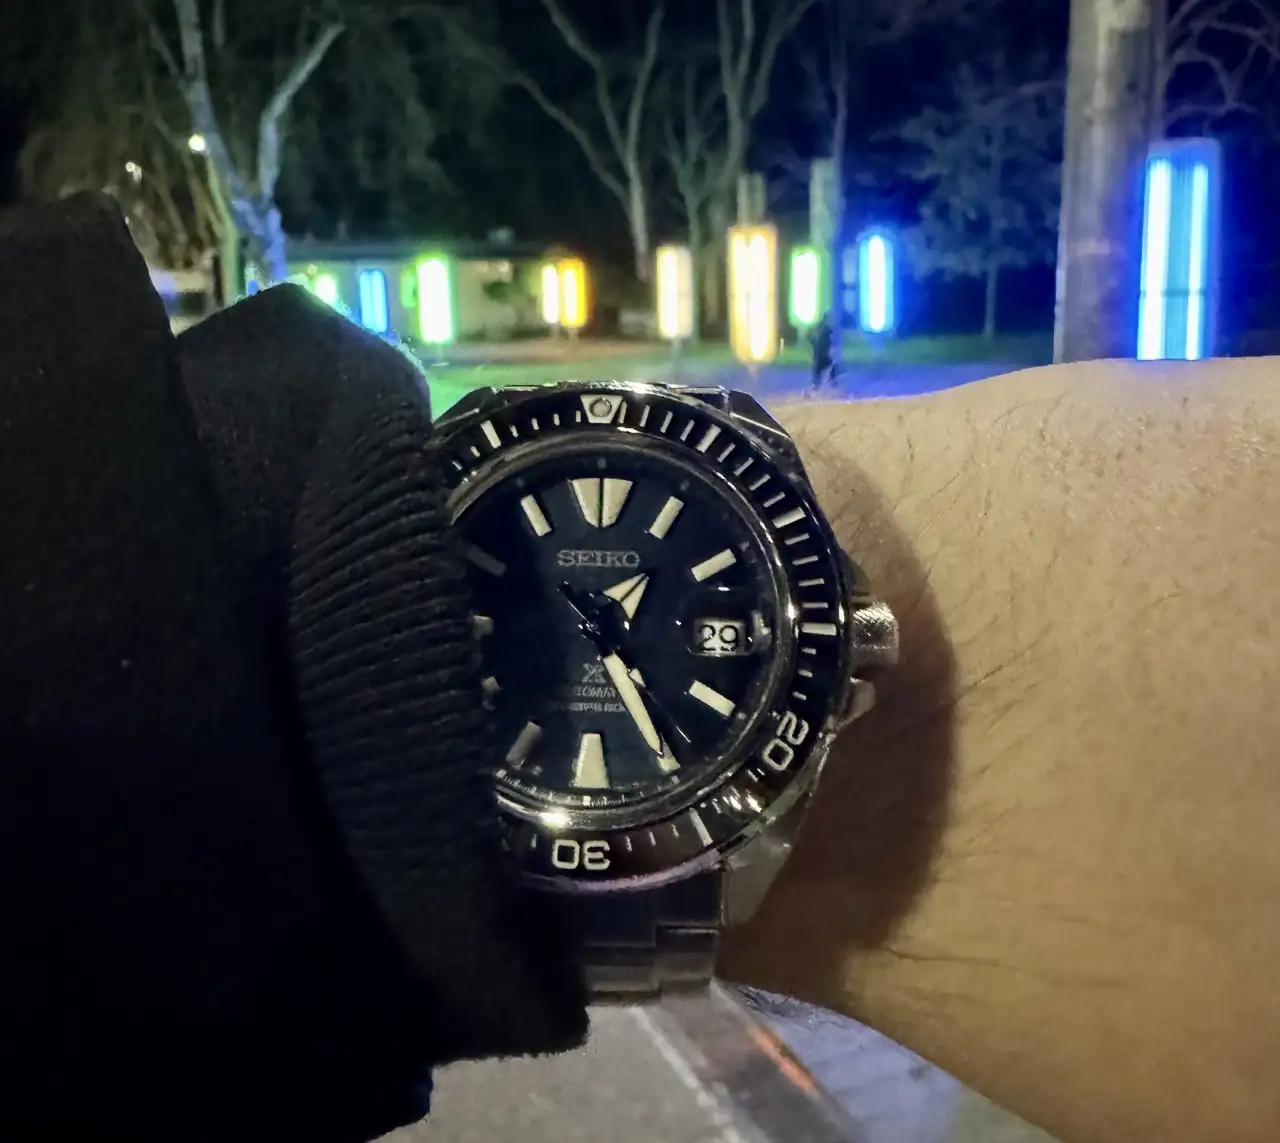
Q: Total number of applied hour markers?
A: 11